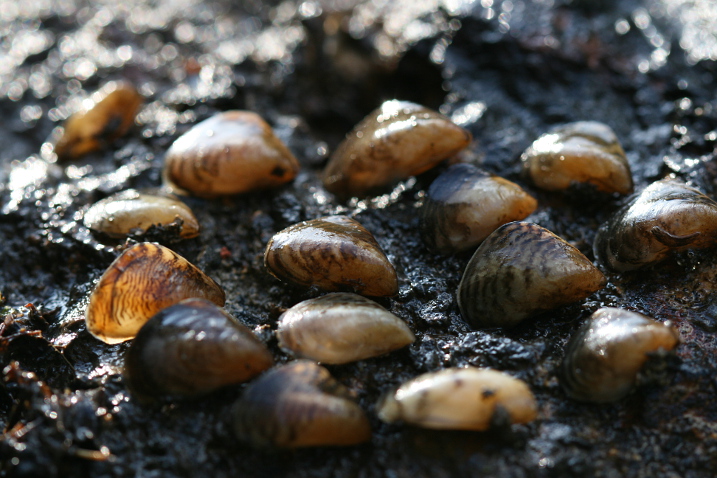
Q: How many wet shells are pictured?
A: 15